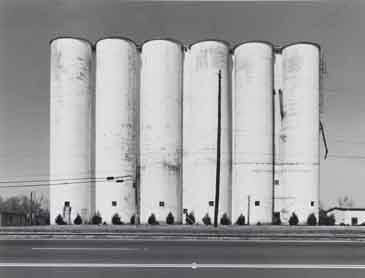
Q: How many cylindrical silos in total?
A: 6